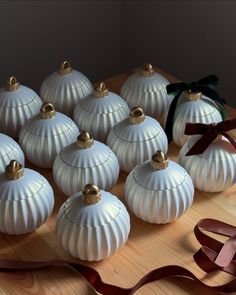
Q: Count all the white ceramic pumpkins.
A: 13